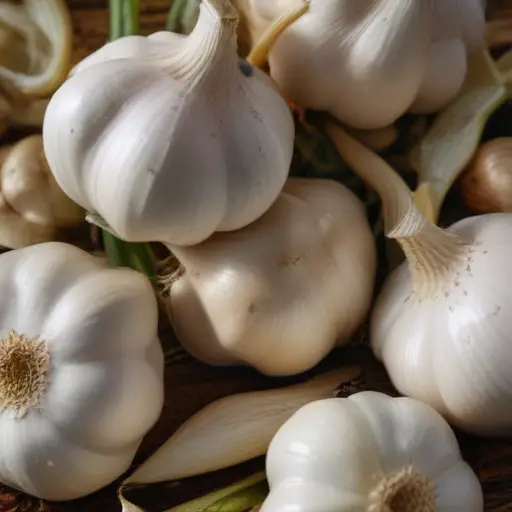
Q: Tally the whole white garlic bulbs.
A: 6